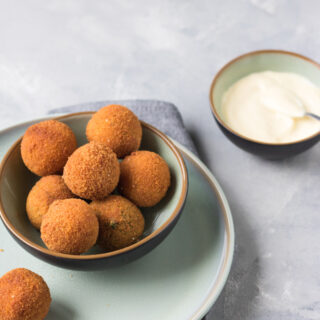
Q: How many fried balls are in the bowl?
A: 7